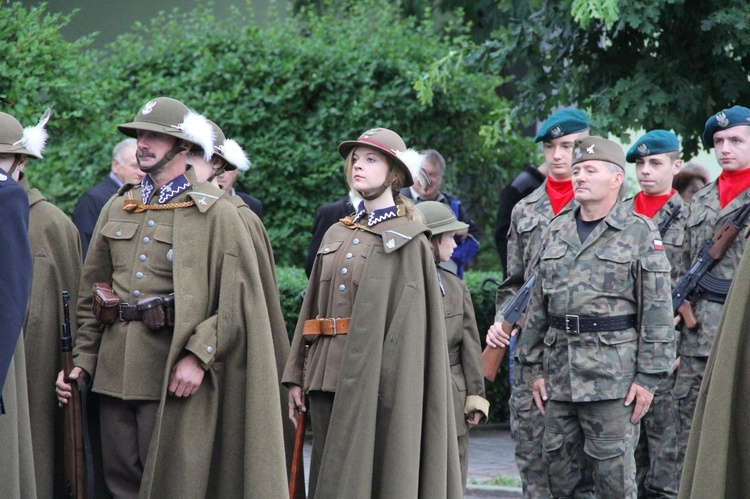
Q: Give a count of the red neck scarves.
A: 3